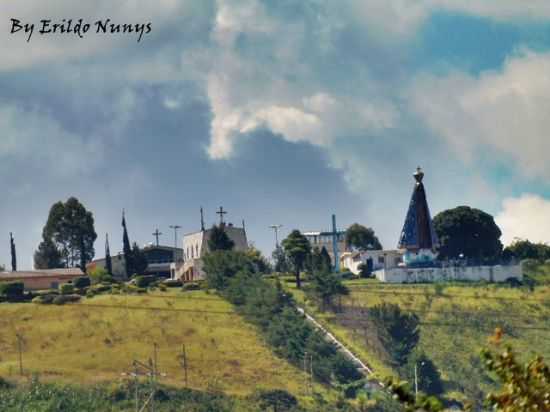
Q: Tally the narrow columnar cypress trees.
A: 3